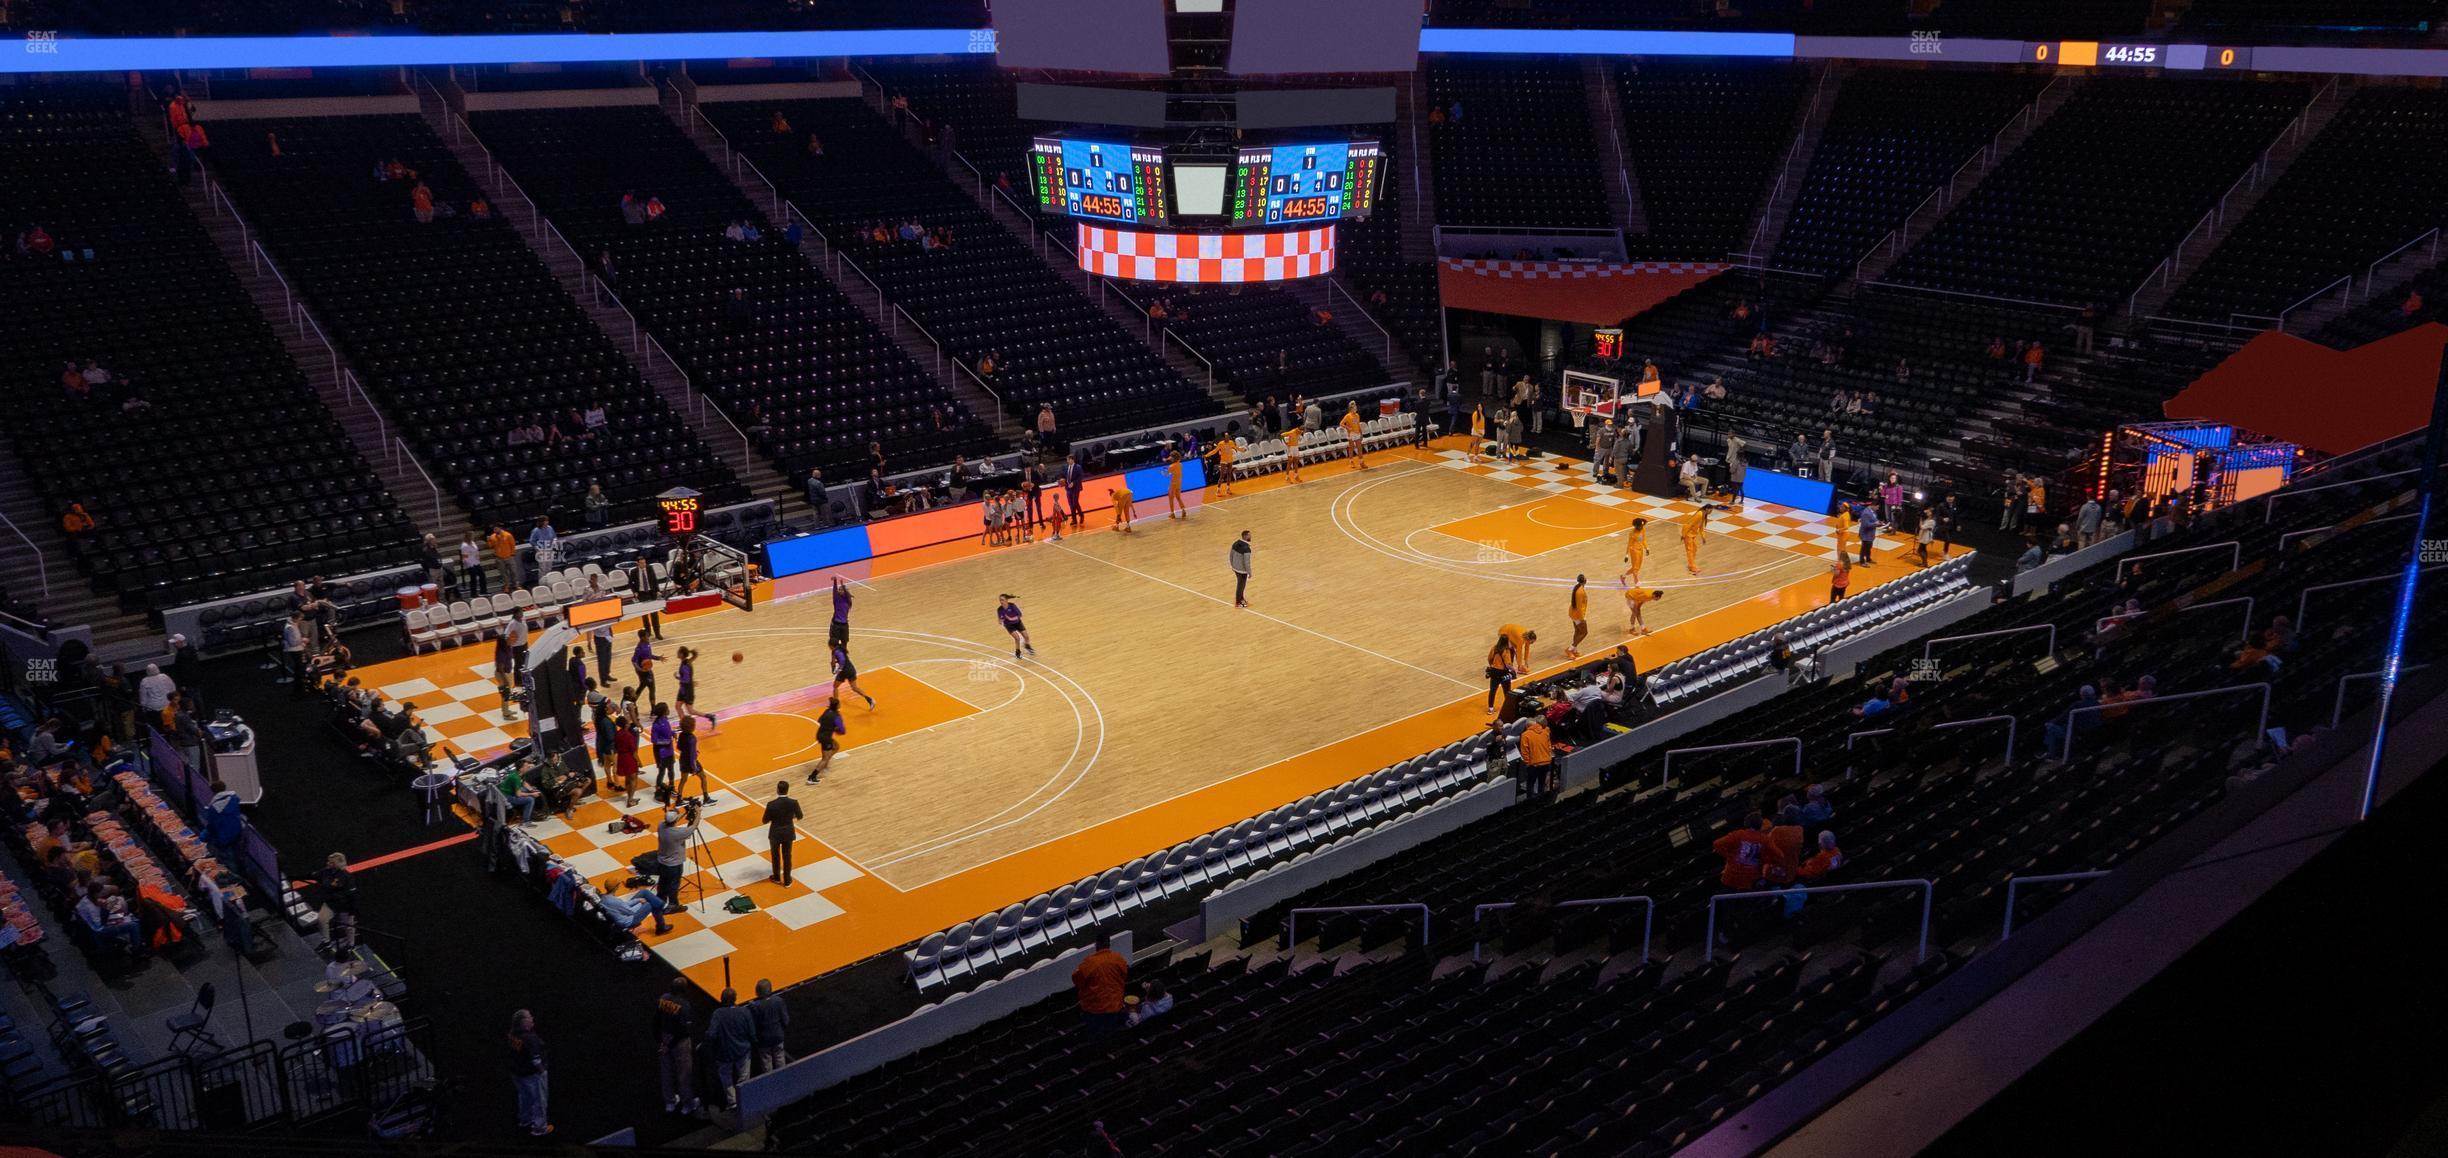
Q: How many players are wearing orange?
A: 12